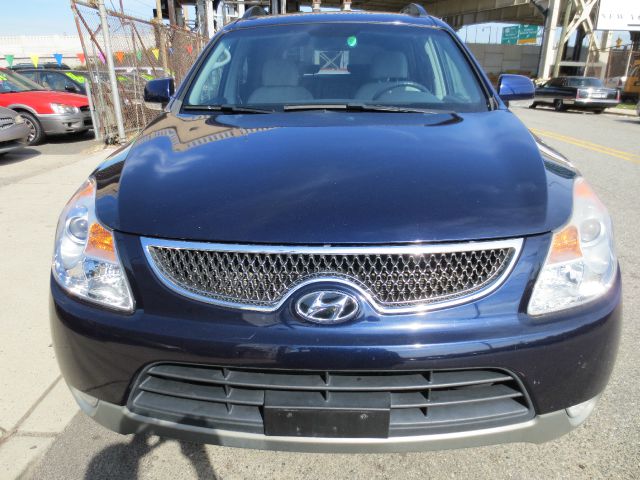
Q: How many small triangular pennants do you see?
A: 10